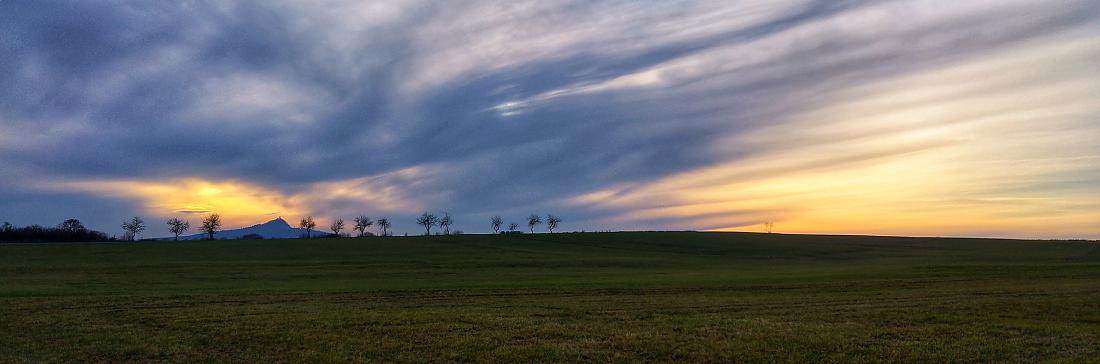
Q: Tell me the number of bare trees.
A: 13